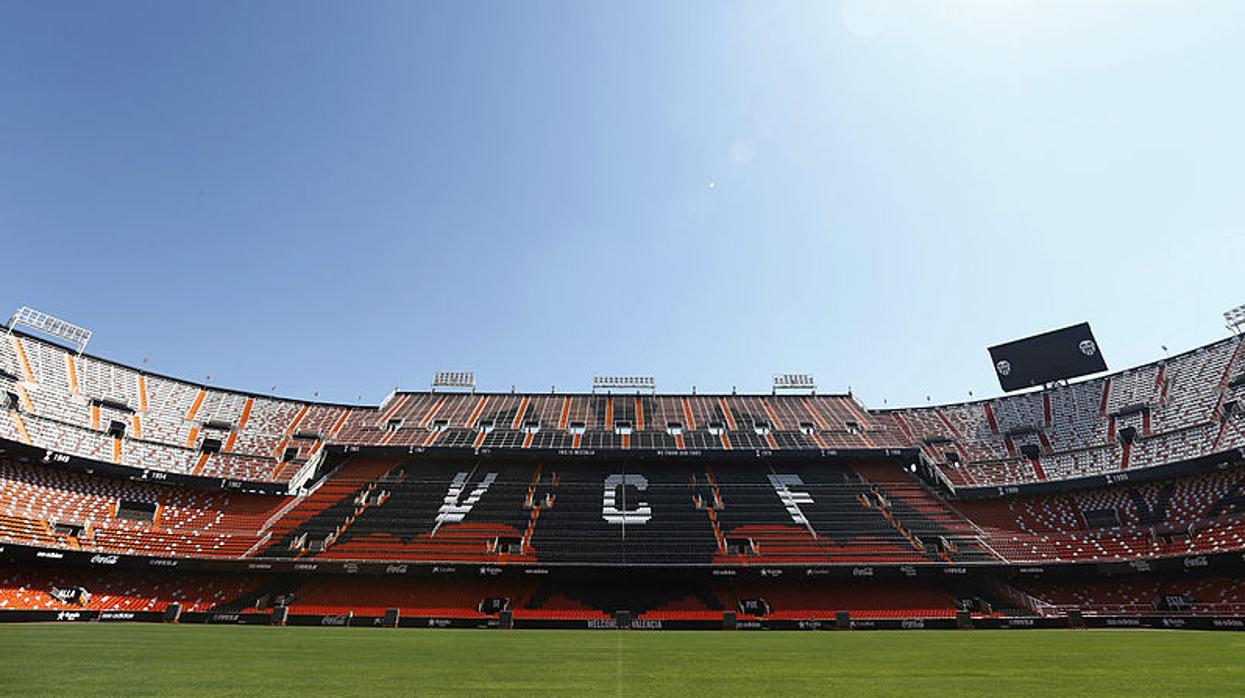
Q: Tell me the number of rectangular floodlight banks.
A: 5